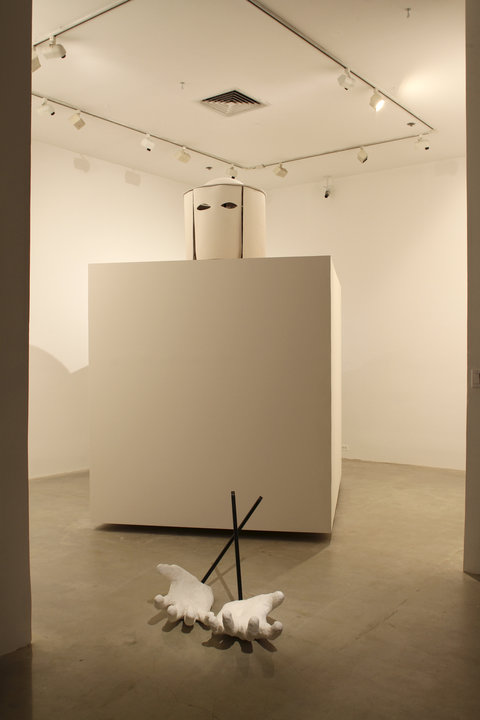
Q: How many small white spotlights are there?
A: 12